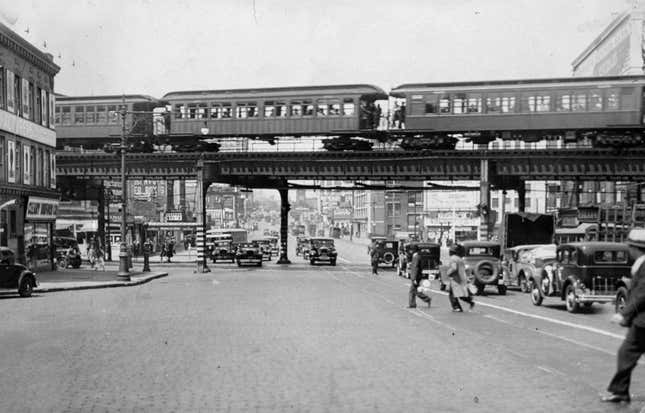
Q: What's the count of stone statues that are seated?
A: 0